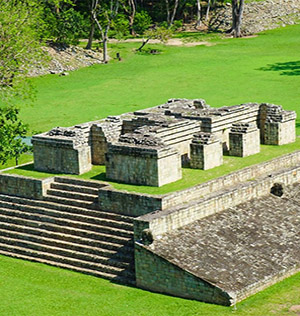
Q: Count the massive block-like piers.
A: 5